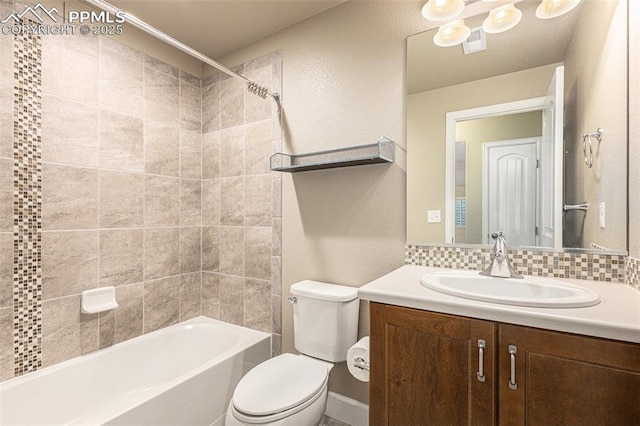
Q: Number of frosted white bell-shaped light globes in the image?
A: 4